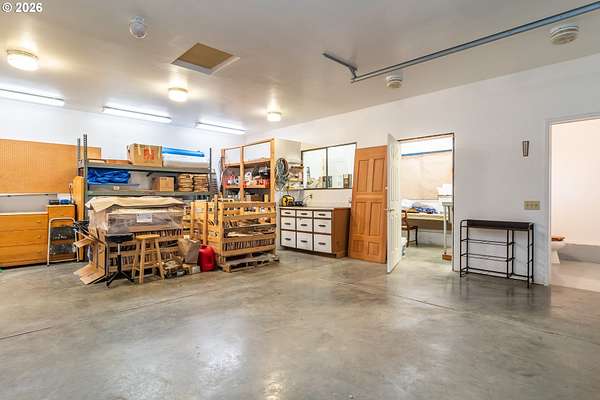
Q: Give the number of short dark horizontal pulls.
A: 9